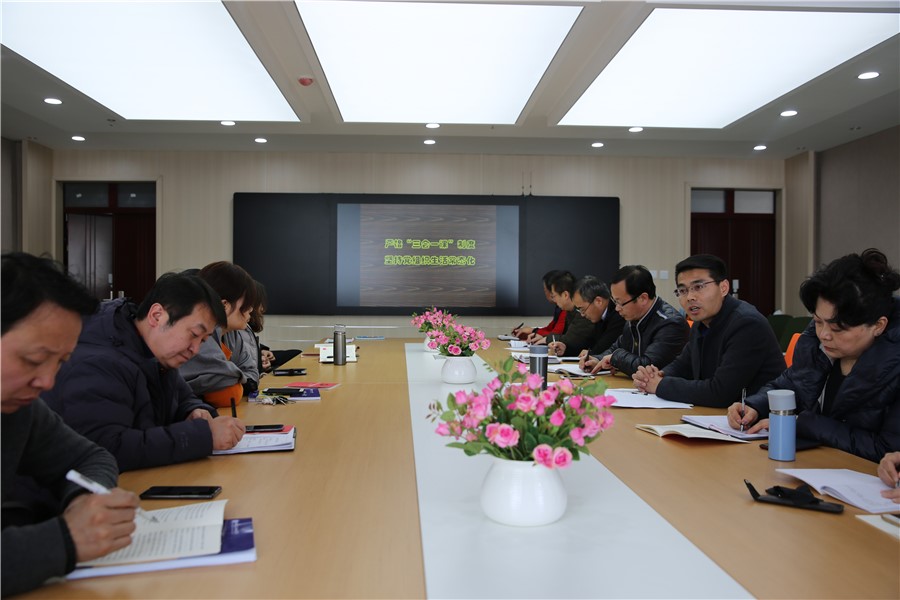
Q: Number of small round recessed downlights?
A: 11